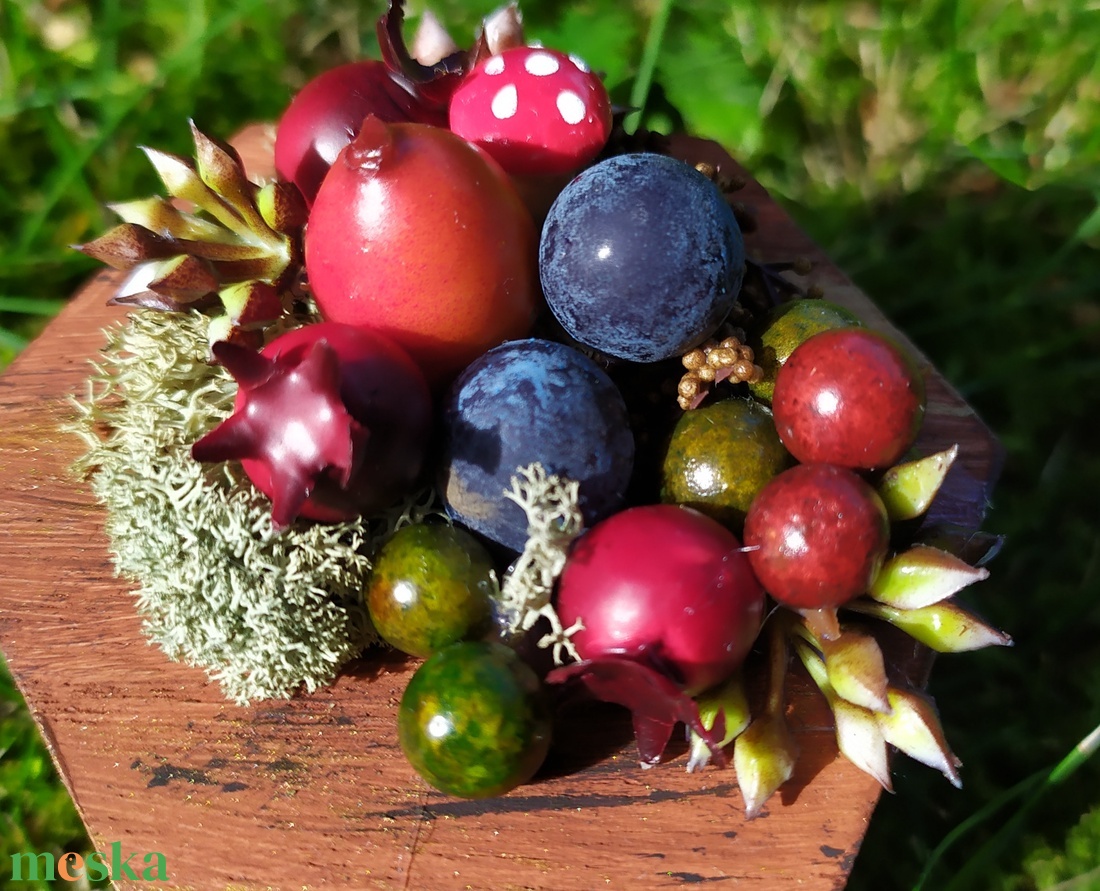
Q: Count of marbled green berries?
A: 4